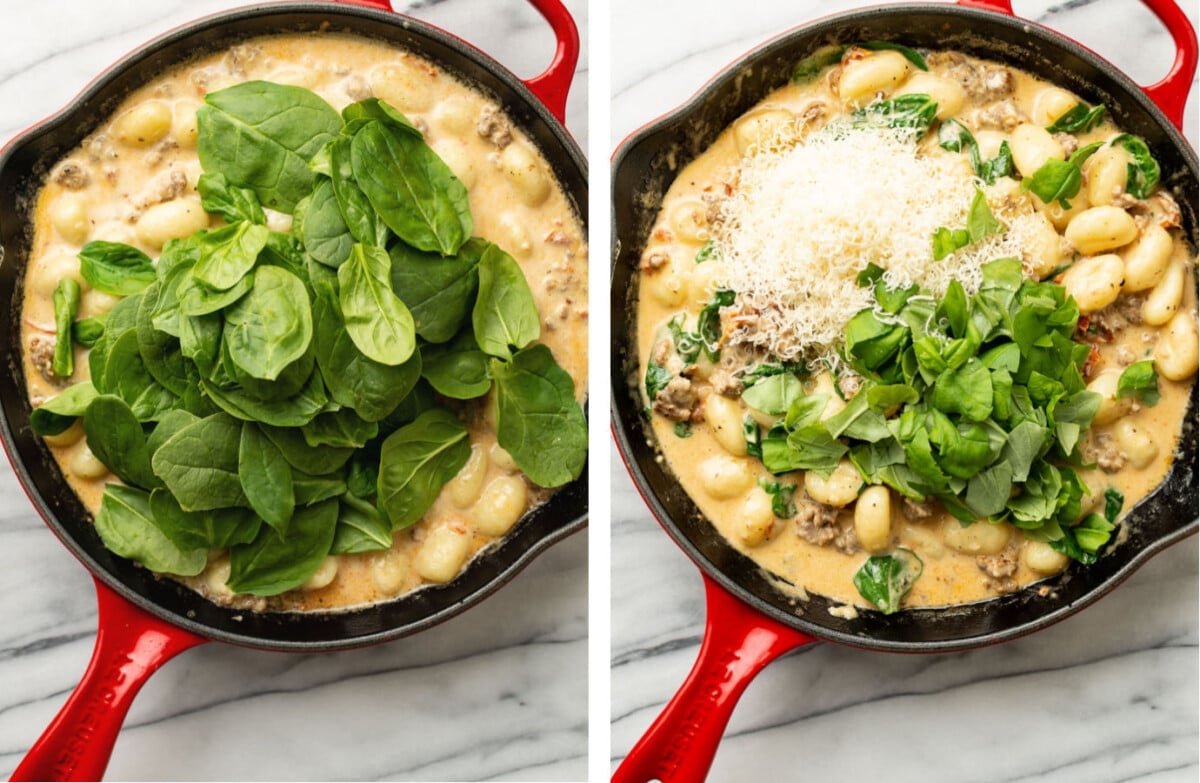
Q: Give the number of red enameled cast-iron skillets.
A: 2